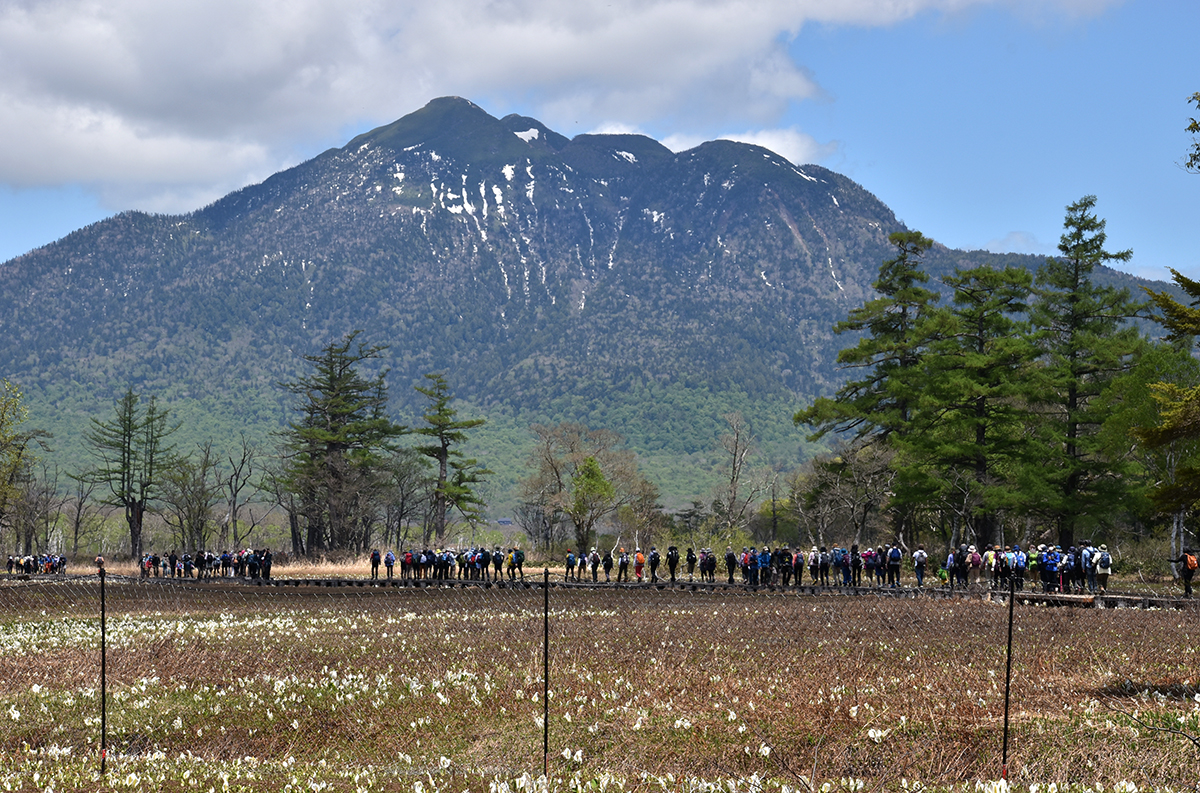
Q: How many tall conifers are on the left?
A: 3